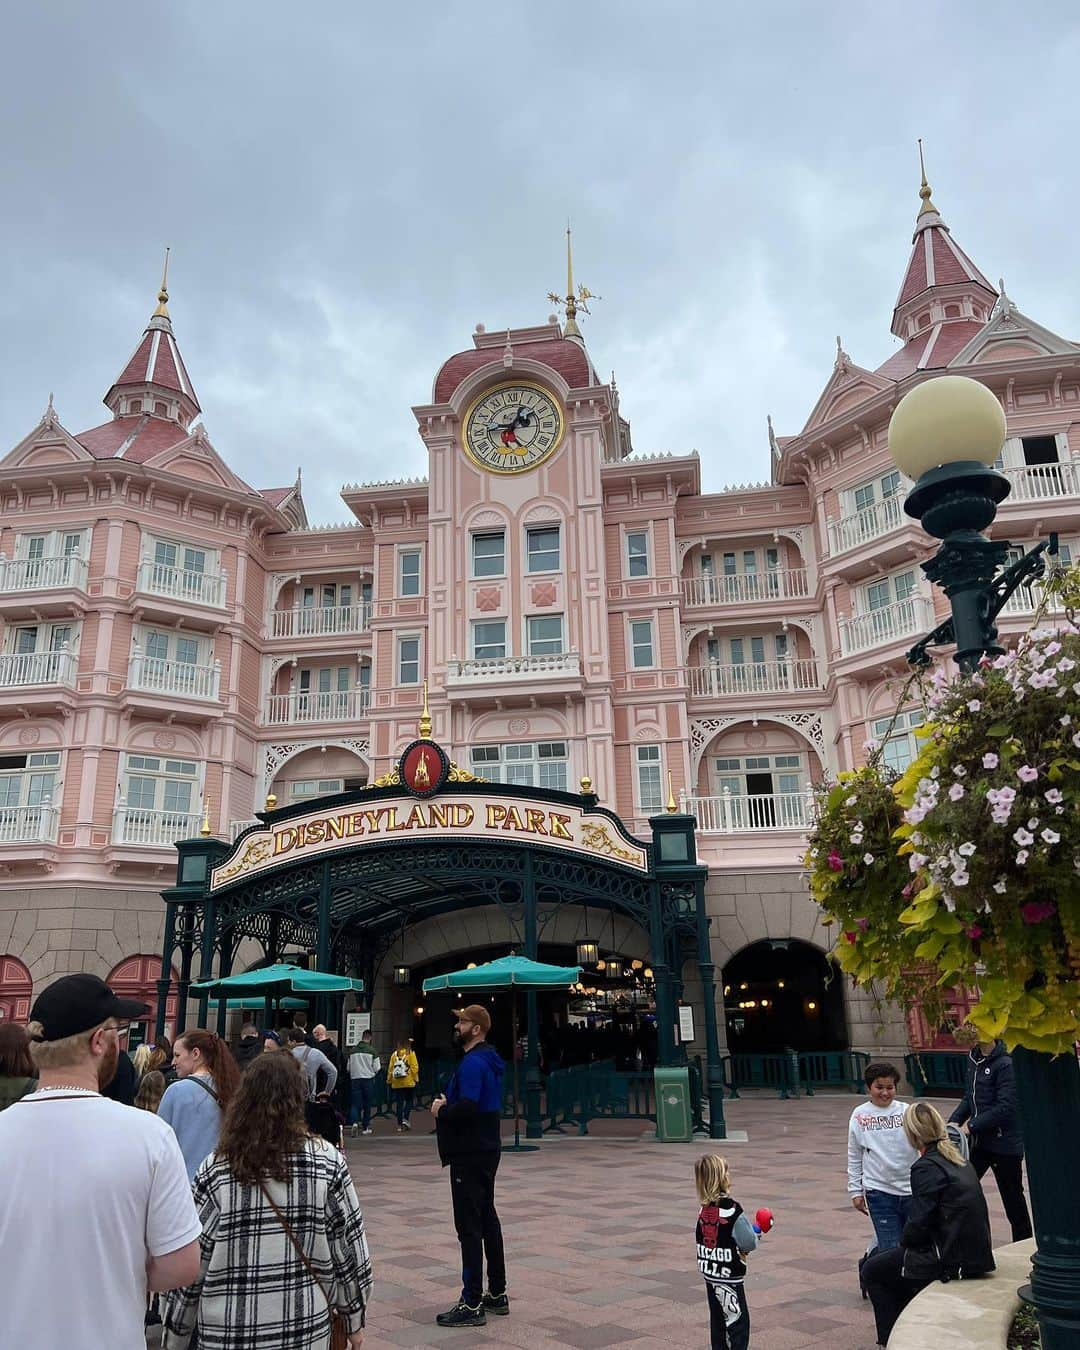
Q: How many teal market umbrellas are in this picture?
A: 3